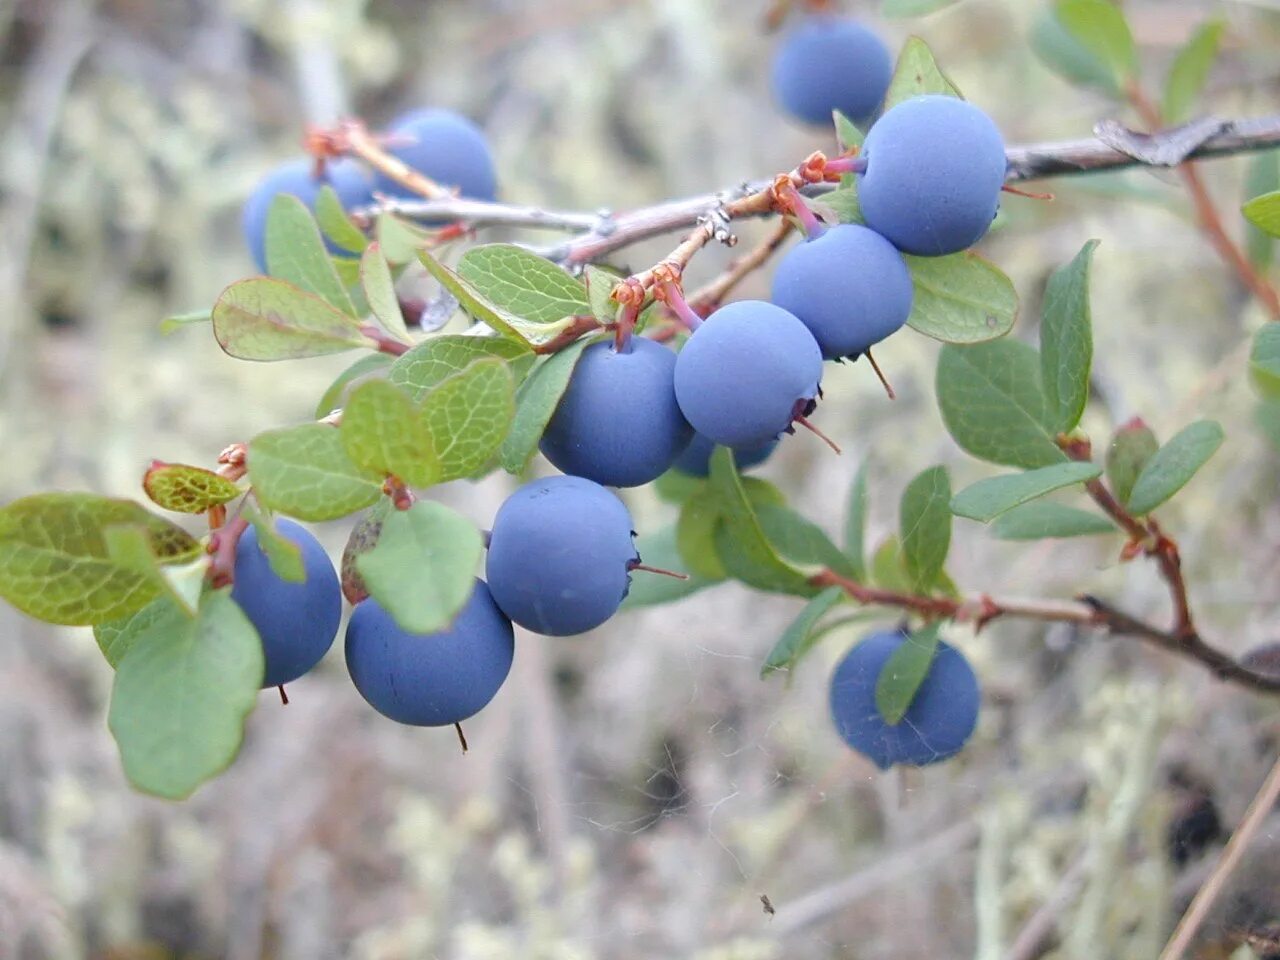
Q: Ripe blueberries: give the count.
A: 12